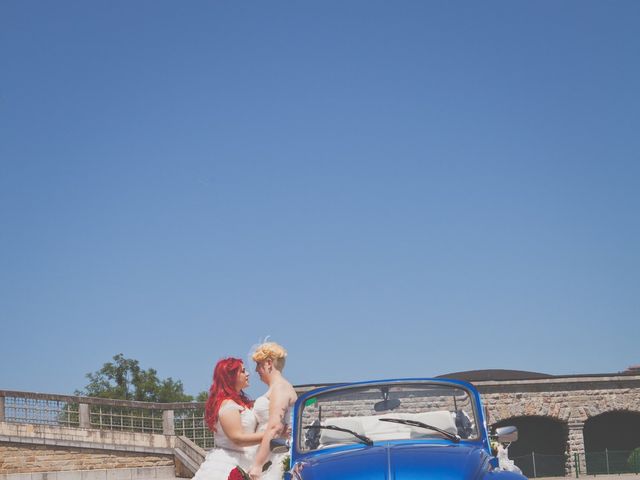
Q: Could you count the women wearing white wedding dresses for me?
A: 2